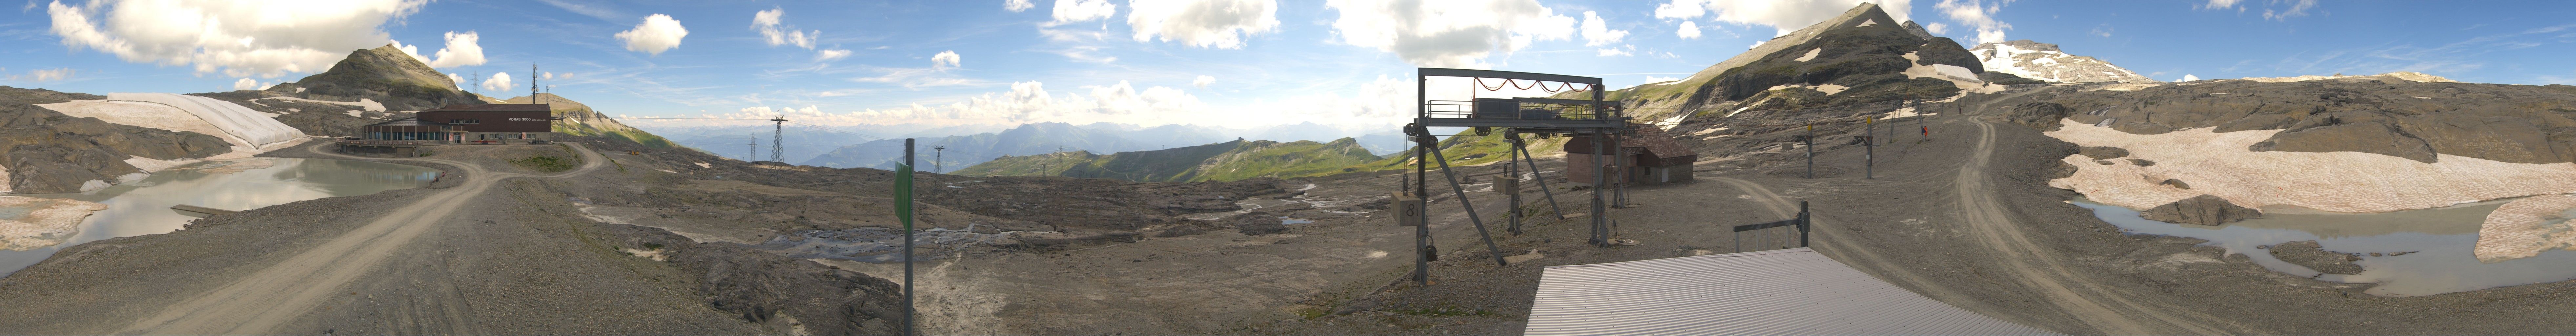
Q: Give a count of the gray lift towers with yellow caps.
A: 2